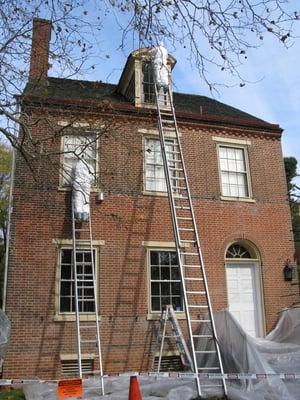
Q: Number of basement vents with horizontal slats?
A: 2